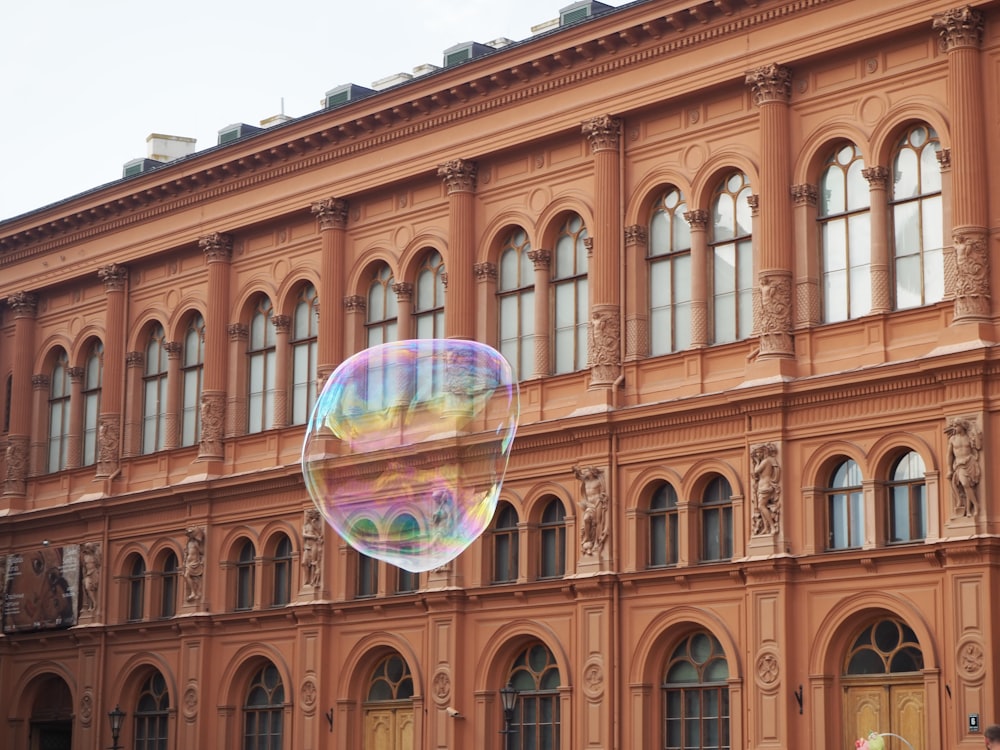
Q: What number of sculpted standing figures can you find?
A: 7